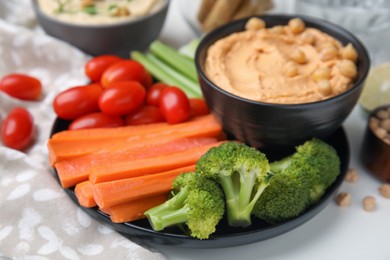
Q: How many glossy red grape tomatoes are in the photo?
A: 12